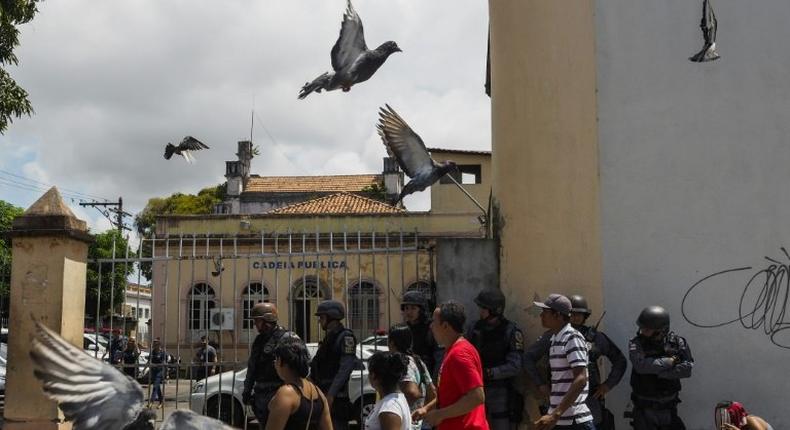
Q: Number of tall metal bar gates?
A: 1